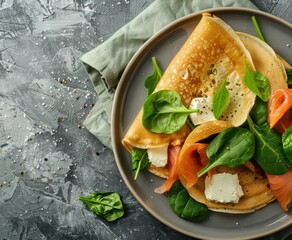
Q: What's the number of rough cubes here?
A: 3